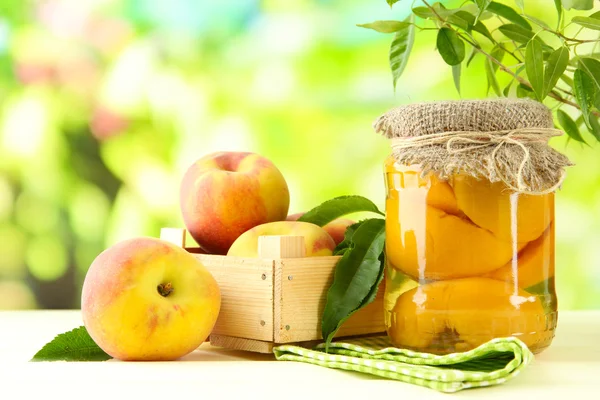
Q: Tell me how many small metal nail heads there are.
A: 4